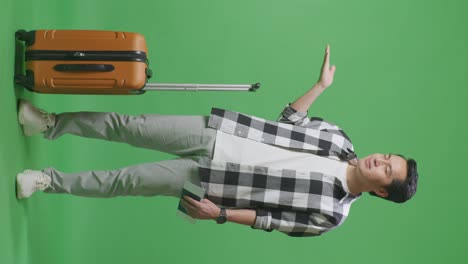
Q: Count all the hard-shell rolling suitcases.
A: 1